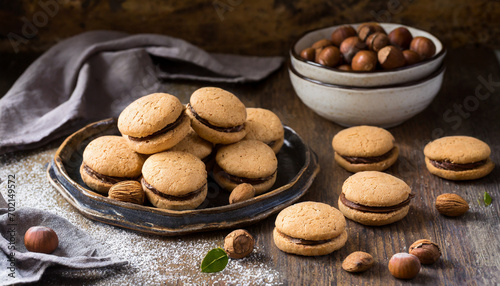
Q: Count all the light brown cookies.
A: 11